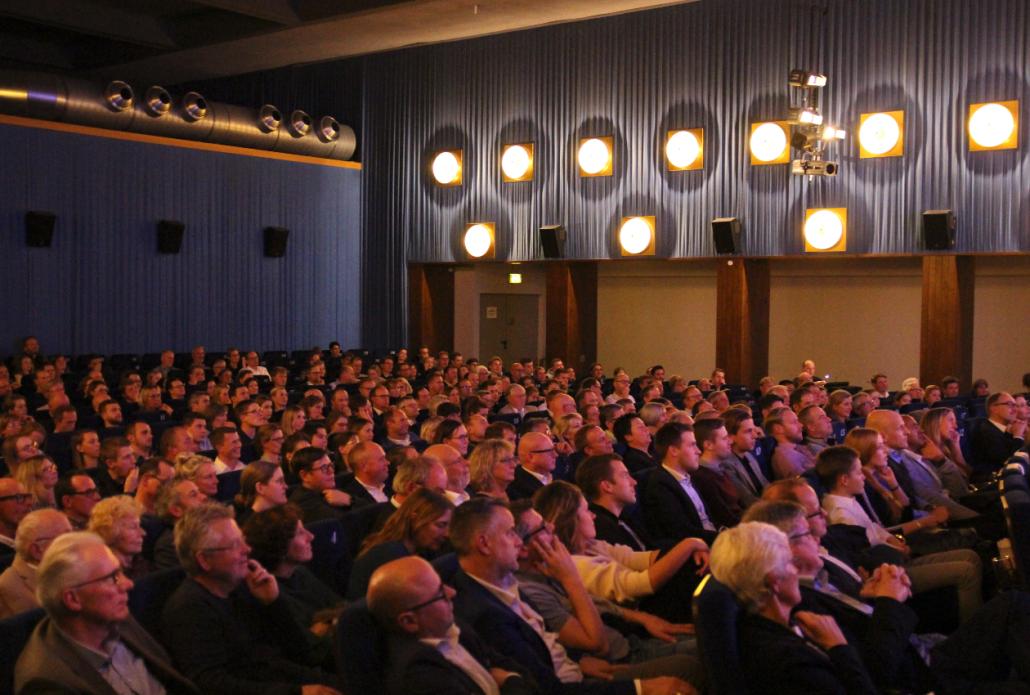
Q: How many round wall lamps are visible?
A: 10